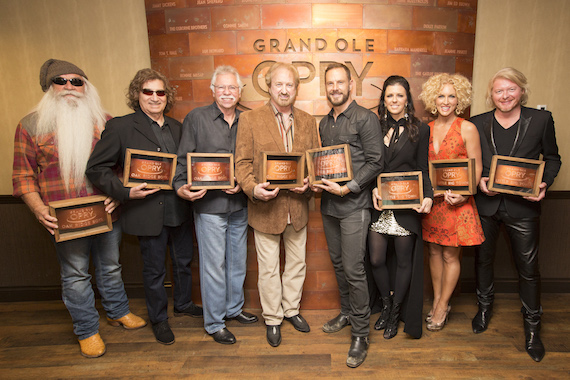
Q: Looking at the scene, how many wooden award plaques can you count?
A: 8